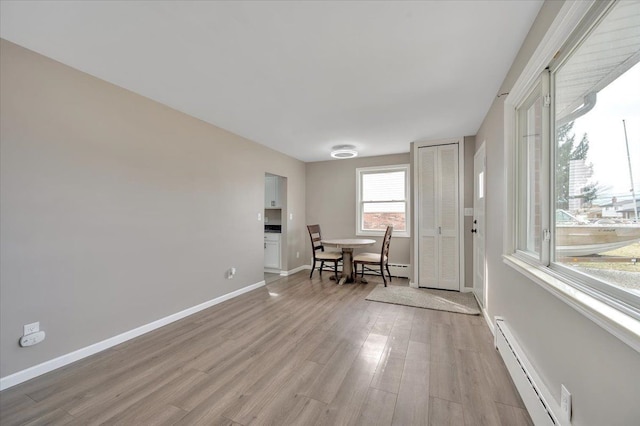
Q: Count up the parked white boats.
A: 1